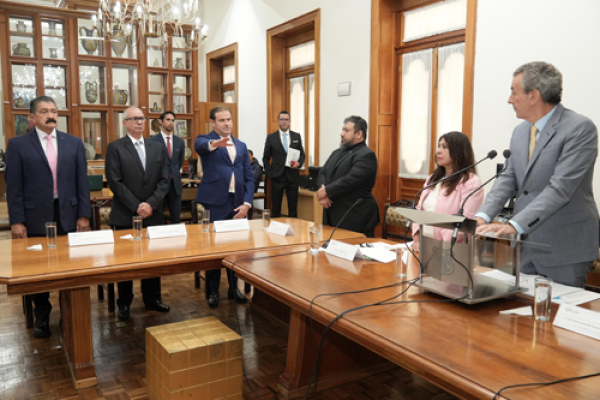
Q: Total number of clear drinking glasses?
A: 7